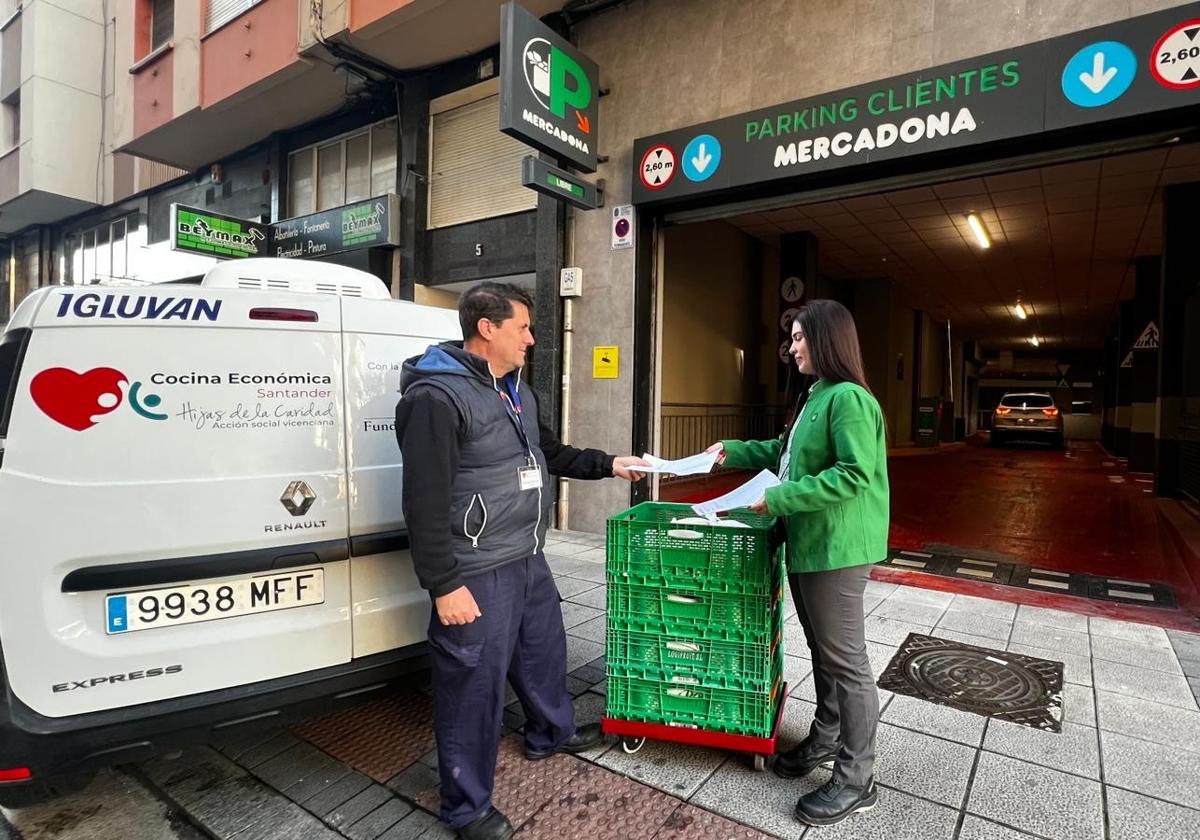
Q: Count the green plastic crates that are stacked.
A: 4